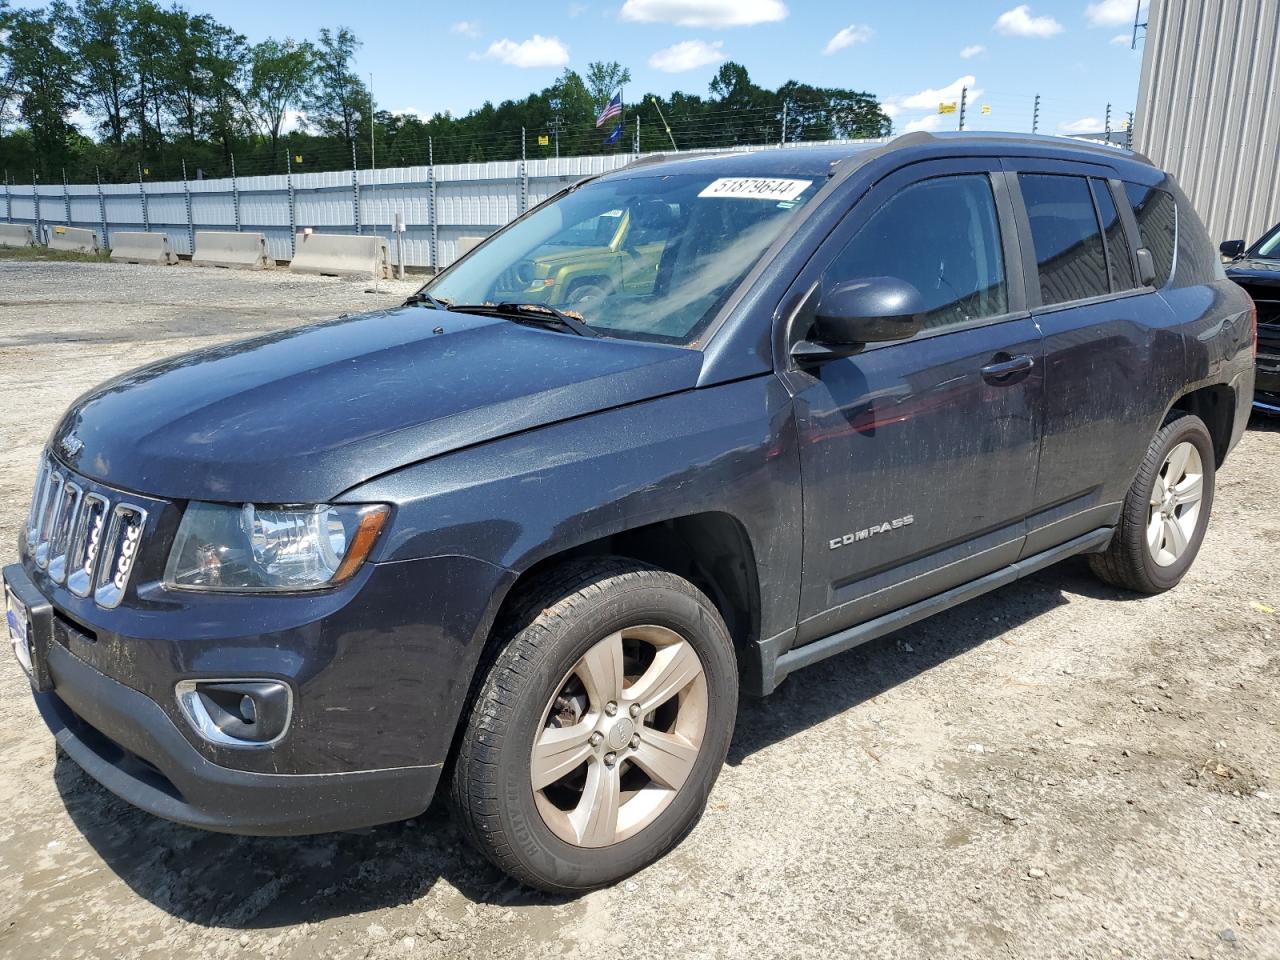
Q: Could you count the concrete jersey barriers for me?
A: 6